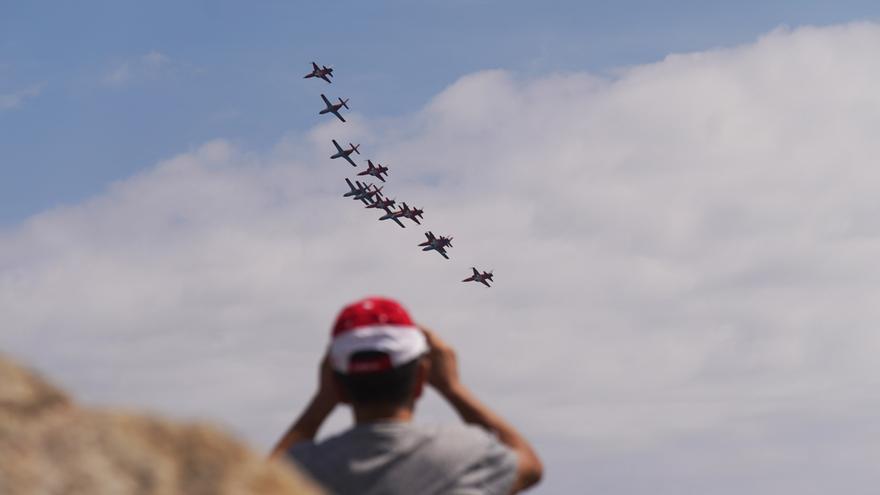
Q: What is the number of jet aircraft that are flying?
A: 12